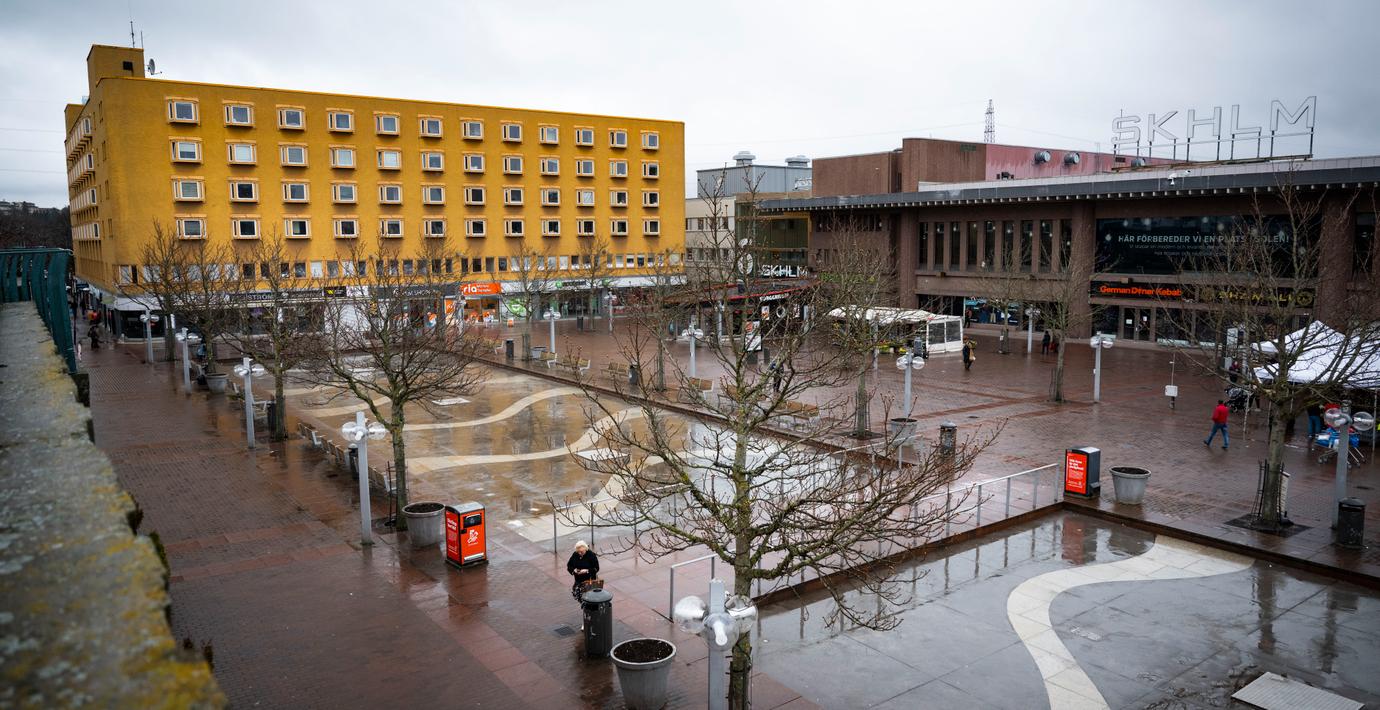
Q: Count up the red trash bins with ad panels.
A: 2